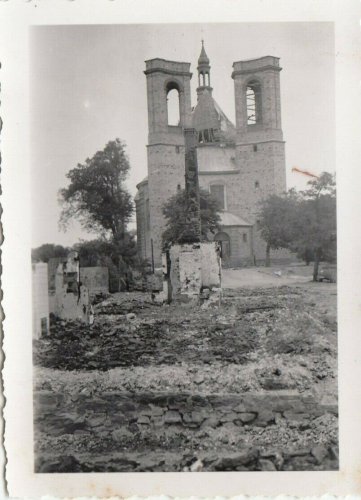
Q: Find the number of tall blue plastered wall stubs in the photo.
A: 0